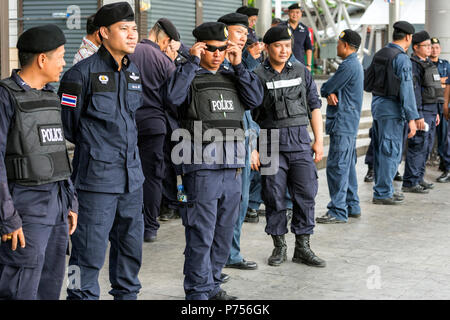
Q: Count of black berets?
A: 12